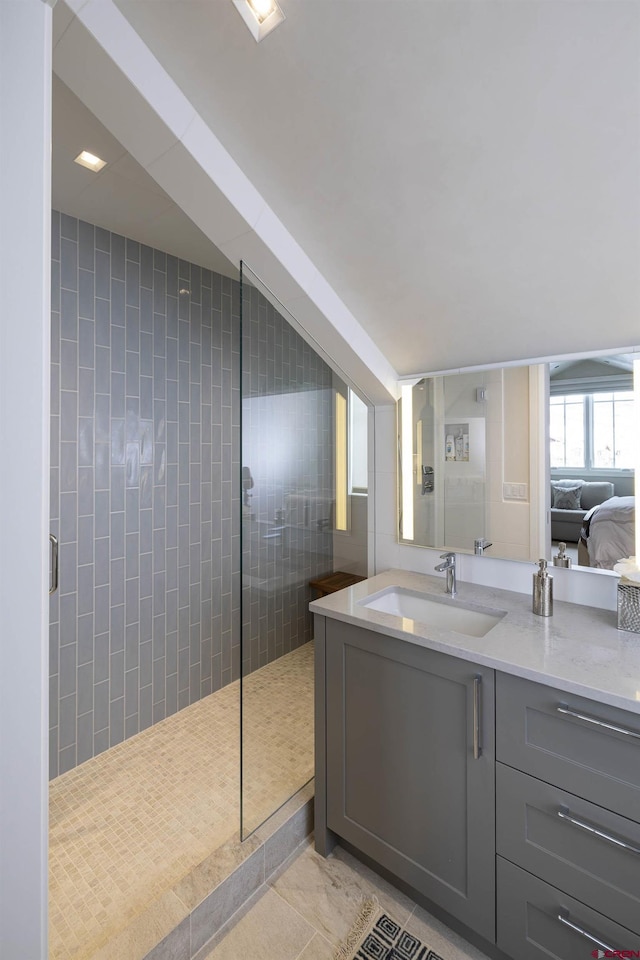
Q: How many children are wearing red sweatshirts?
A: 0